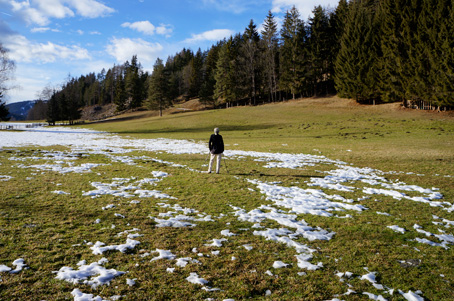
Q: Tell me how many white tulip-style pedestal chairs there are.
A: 0